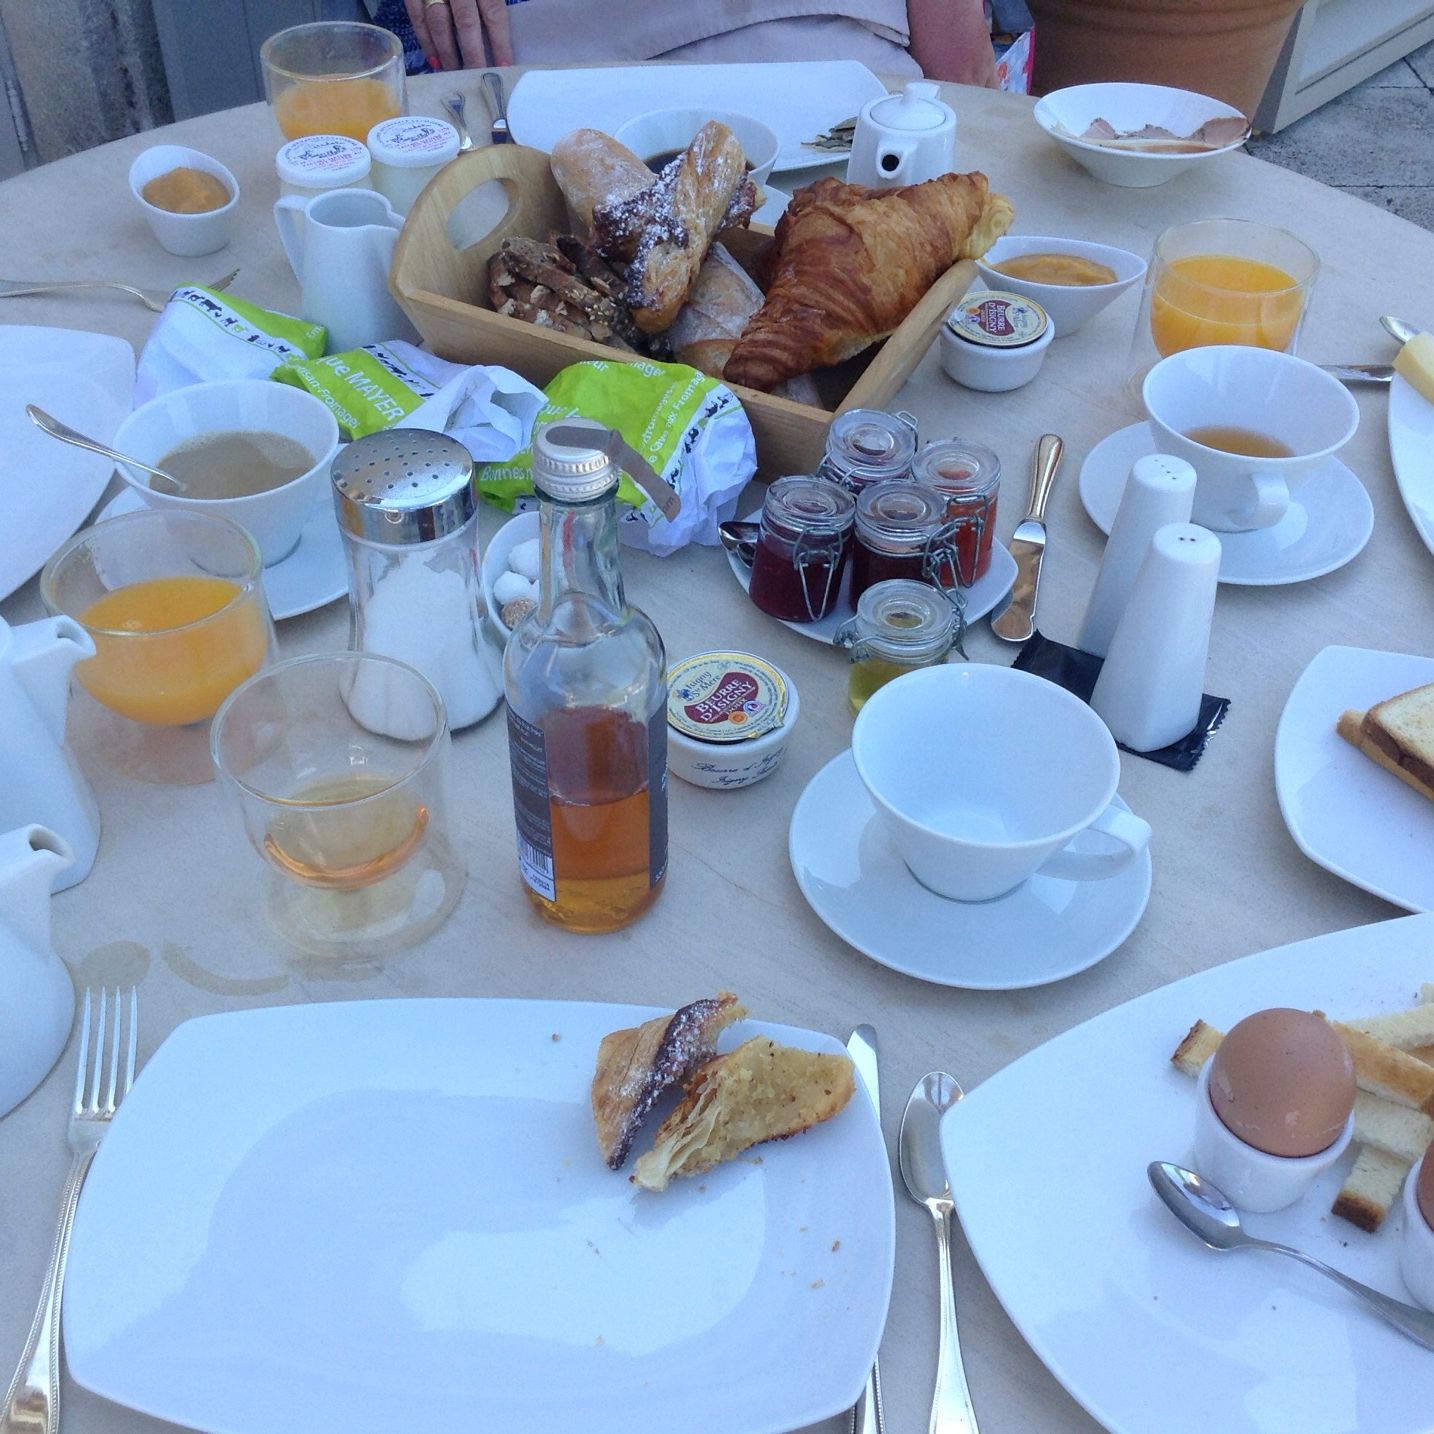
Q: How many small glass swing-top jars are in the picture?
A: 5